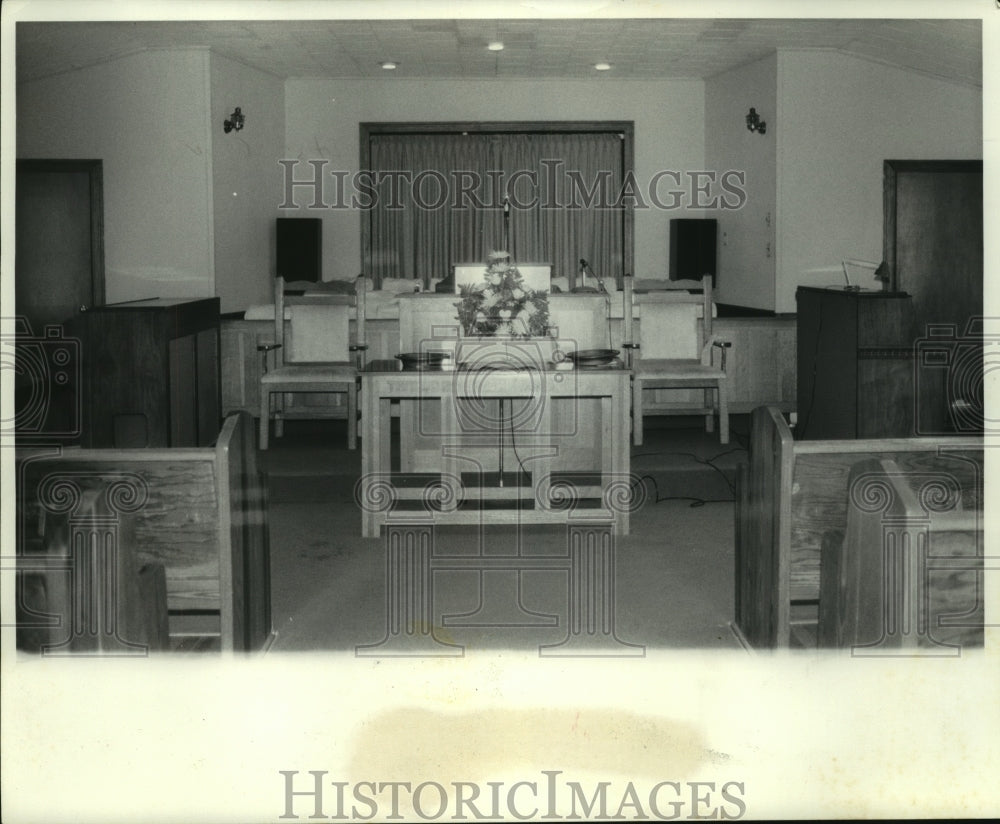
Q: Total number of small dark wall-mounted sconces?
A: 2